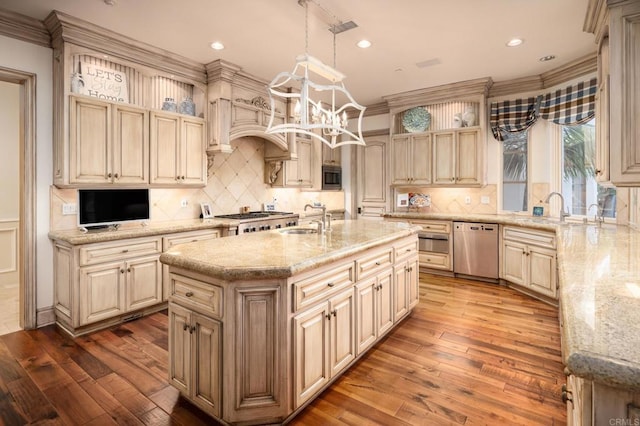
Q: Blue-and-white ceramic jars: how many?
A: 2